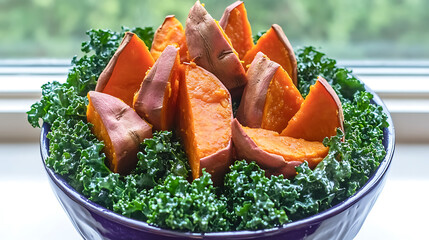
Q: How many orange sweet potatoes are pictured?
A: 11